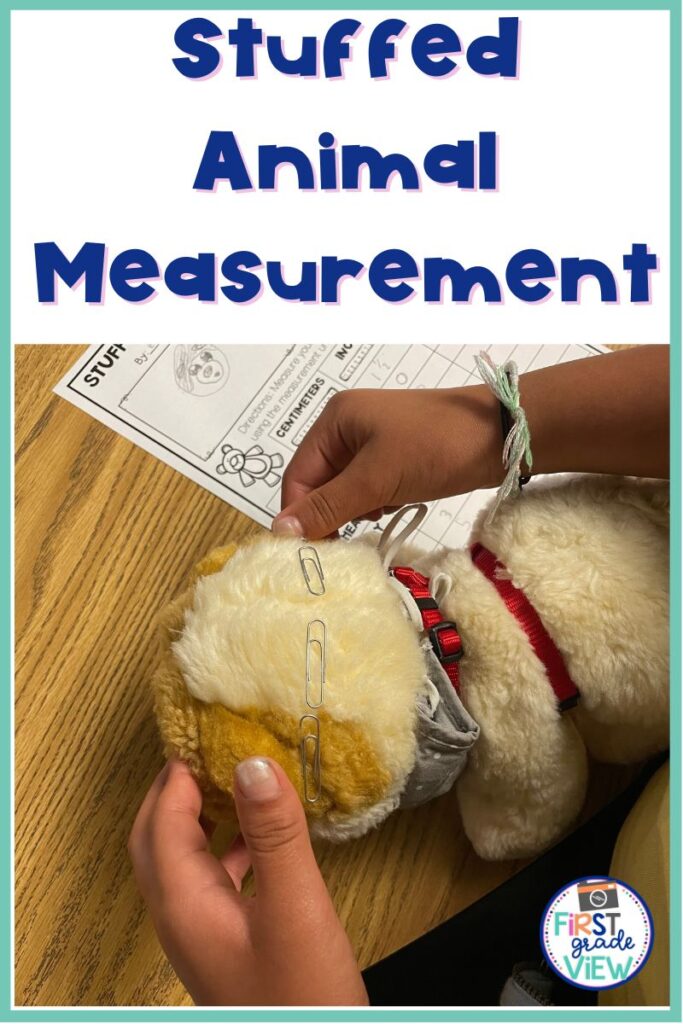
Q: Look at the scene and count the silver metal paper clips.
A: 3